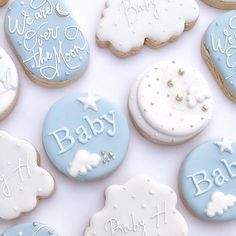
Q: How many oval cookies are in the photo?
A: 2